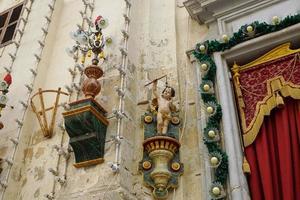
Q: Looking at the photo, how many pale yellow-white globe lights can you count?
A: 10